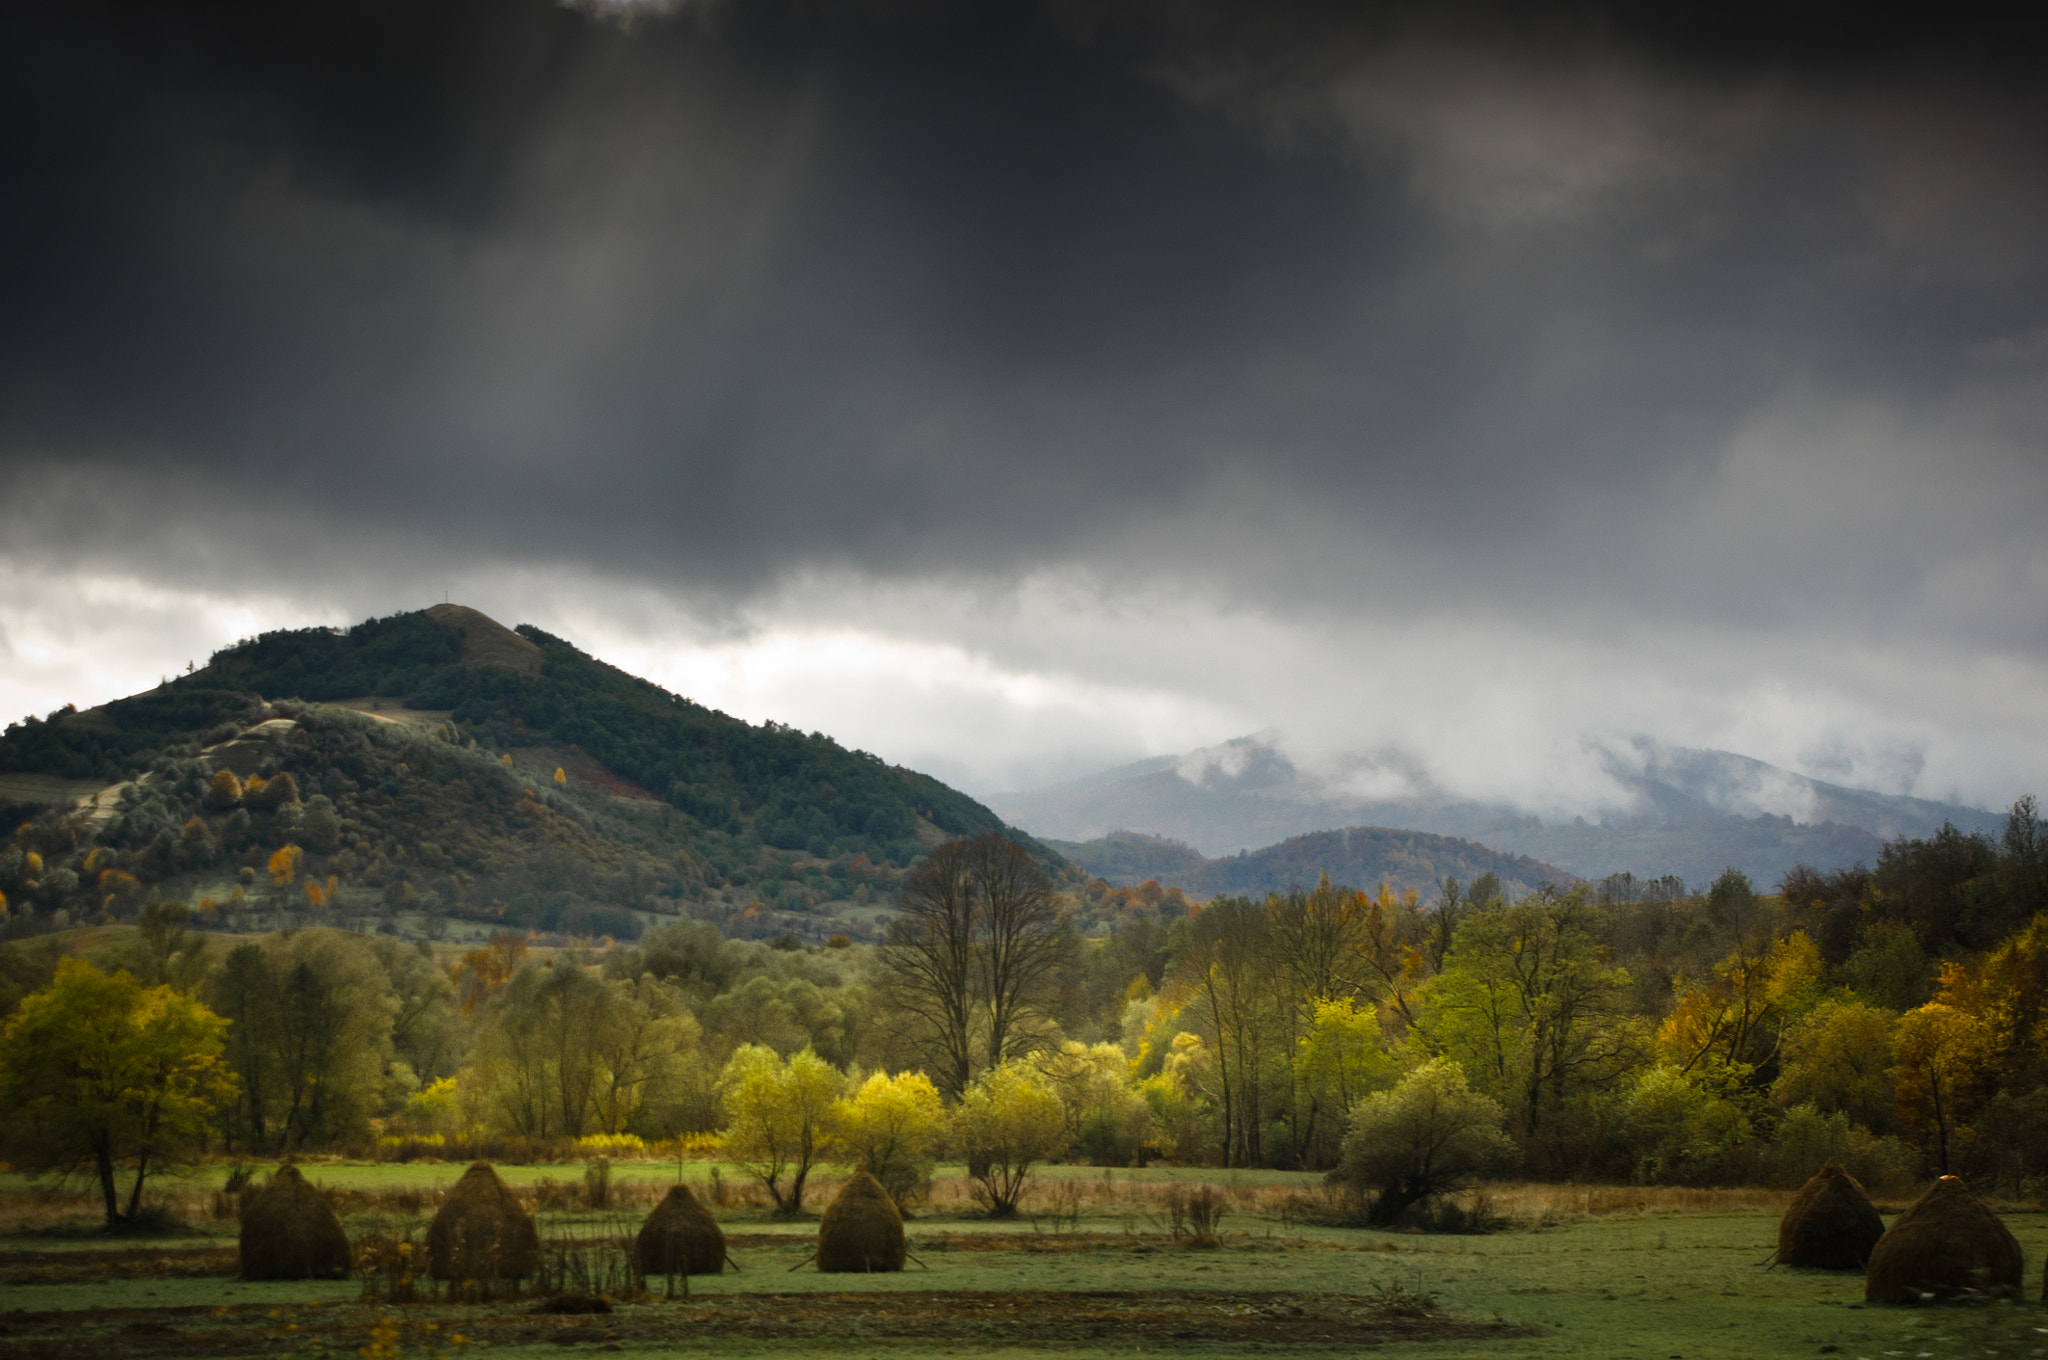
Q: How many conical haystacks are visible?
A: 6